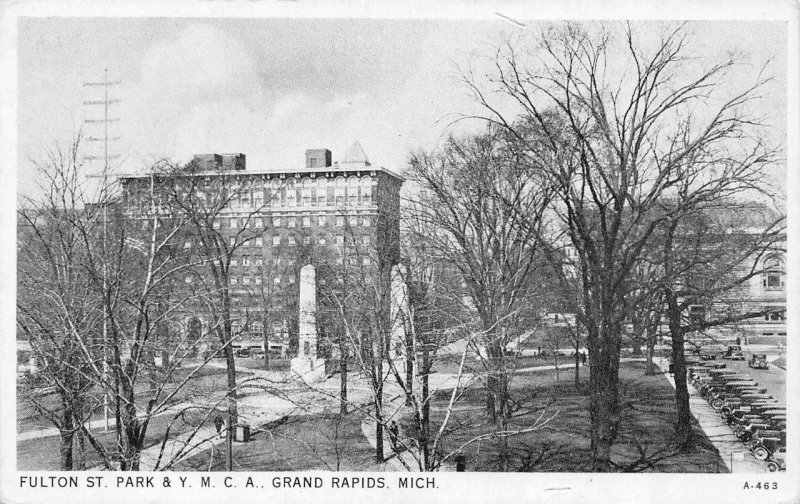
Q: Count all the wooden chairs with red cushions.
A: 0